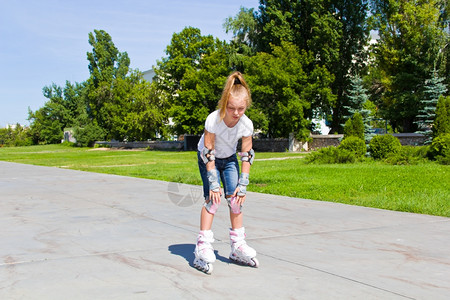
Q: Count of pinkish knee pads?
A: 2